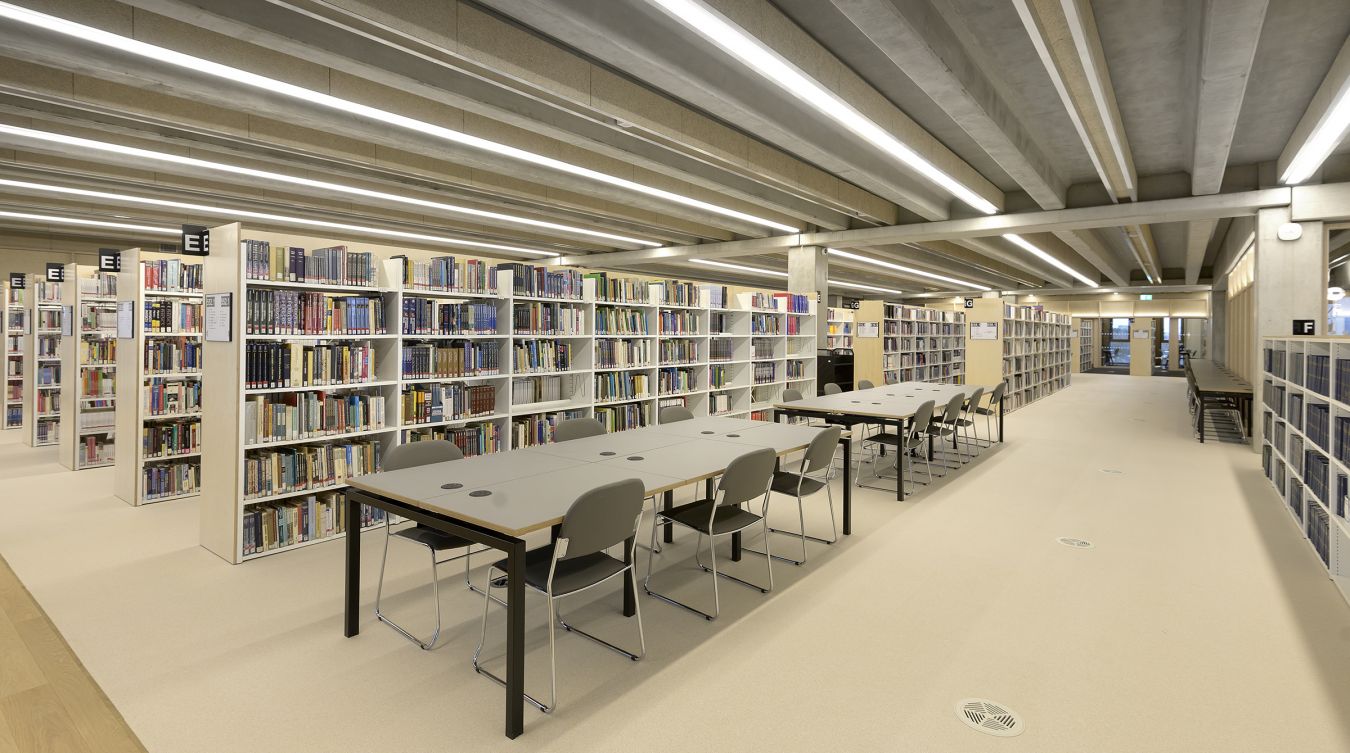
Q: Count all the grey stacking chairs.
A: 14